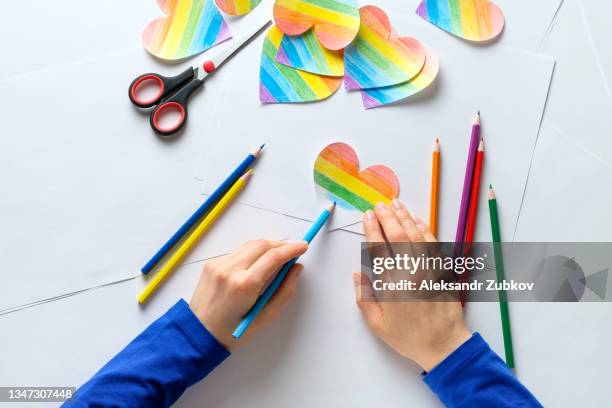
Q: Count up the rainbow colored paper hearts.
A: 9